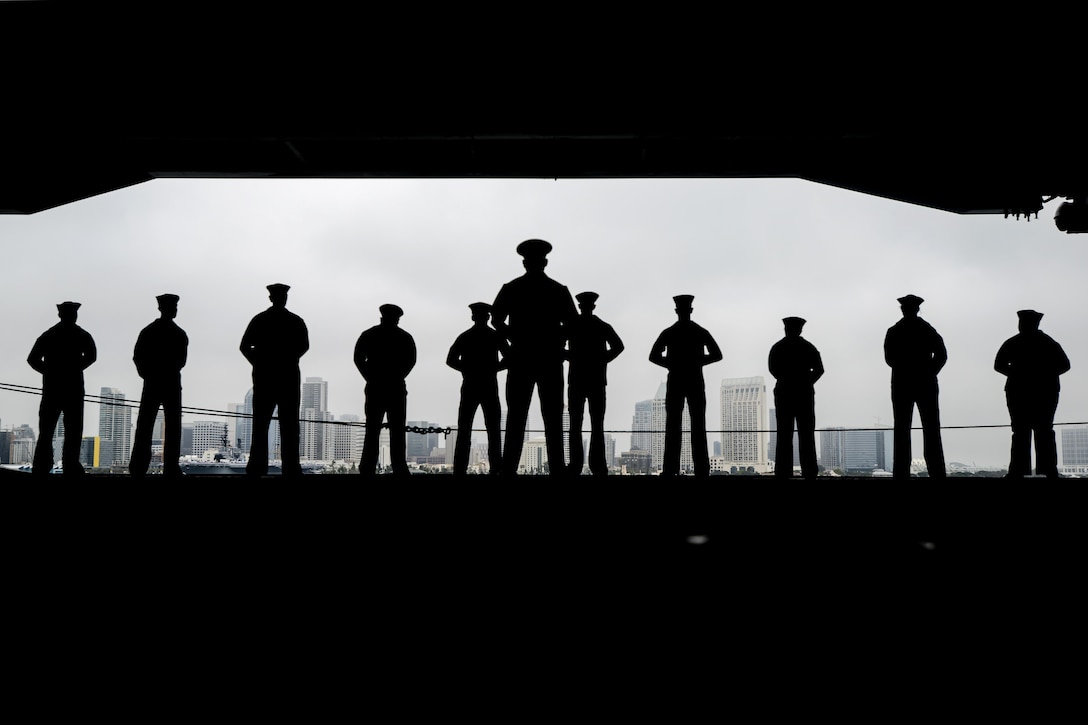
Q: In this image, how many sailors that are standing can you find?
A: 11